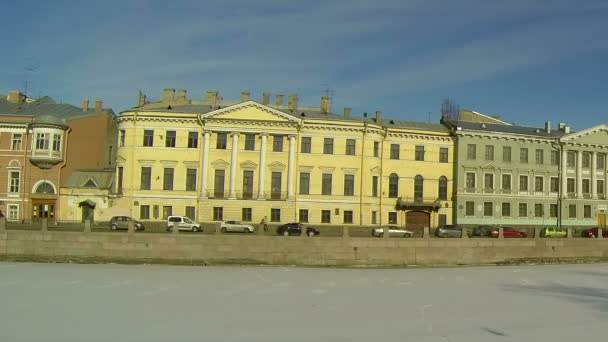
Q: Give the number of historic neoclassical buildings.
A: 3